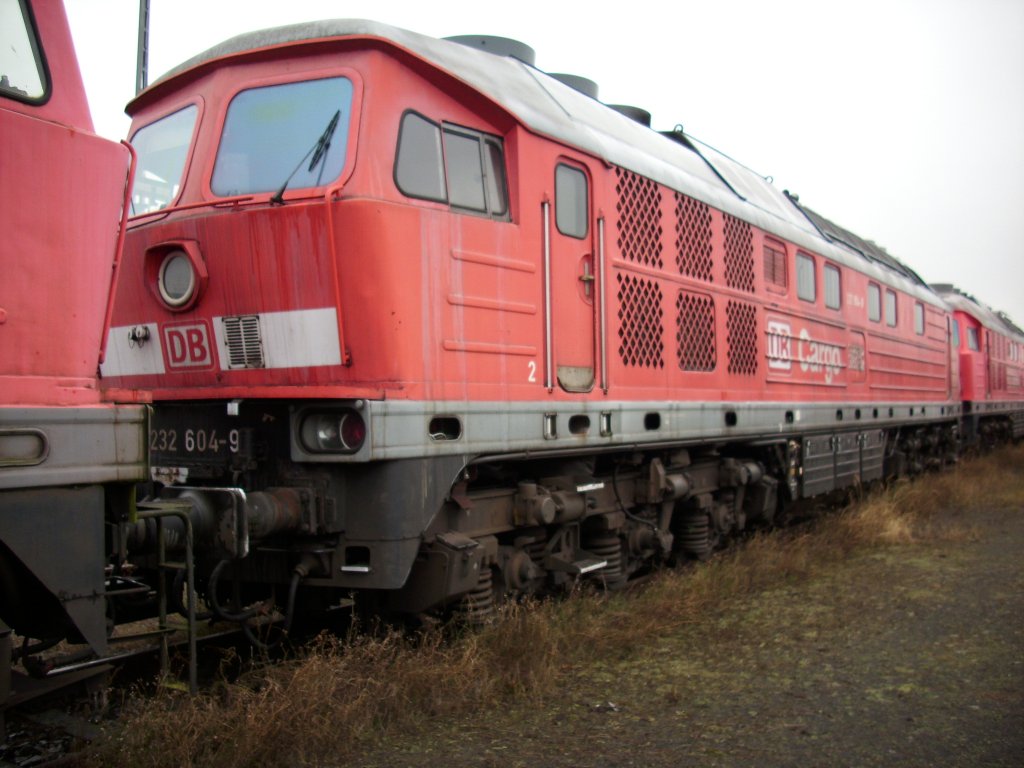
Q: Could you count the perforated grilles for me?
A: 6